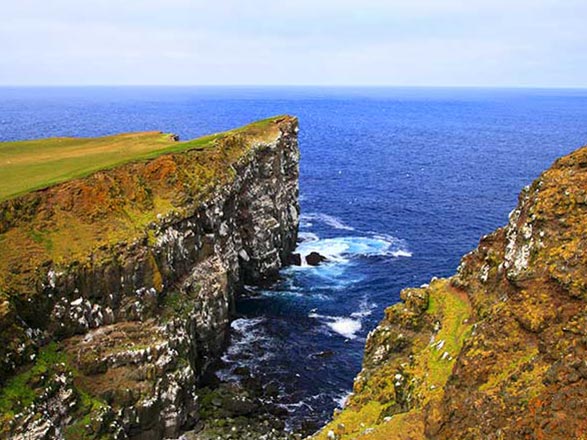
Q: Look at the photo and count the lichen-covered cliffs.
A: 2